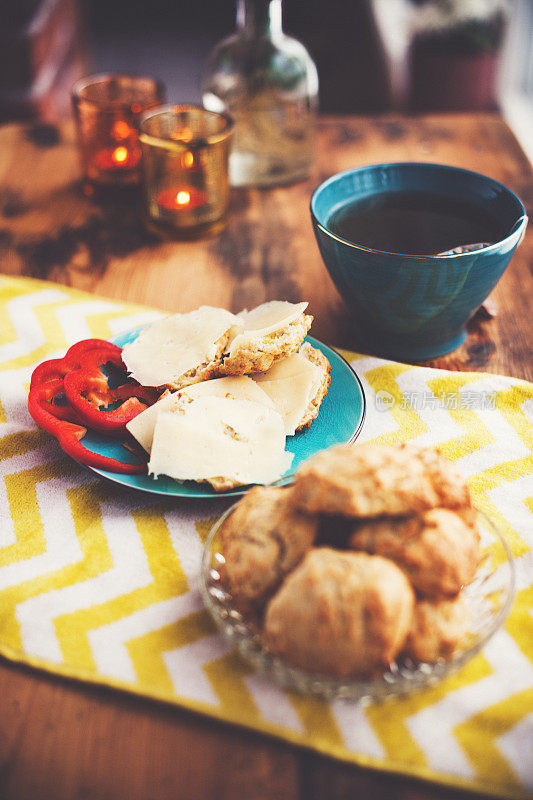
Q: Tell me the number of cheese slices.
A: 5